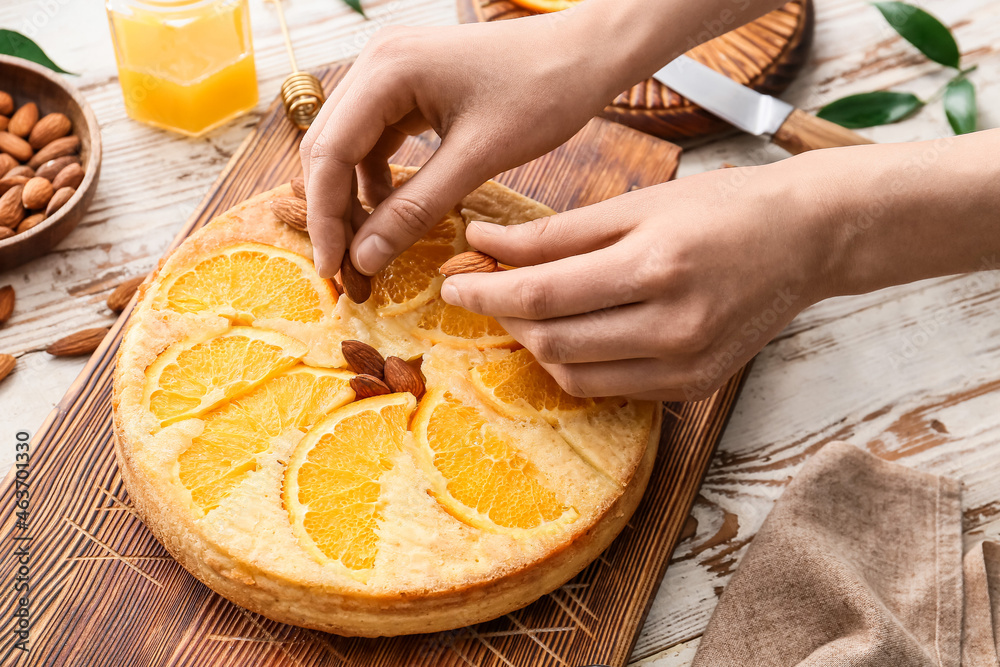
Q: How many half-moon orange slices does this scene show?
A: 8